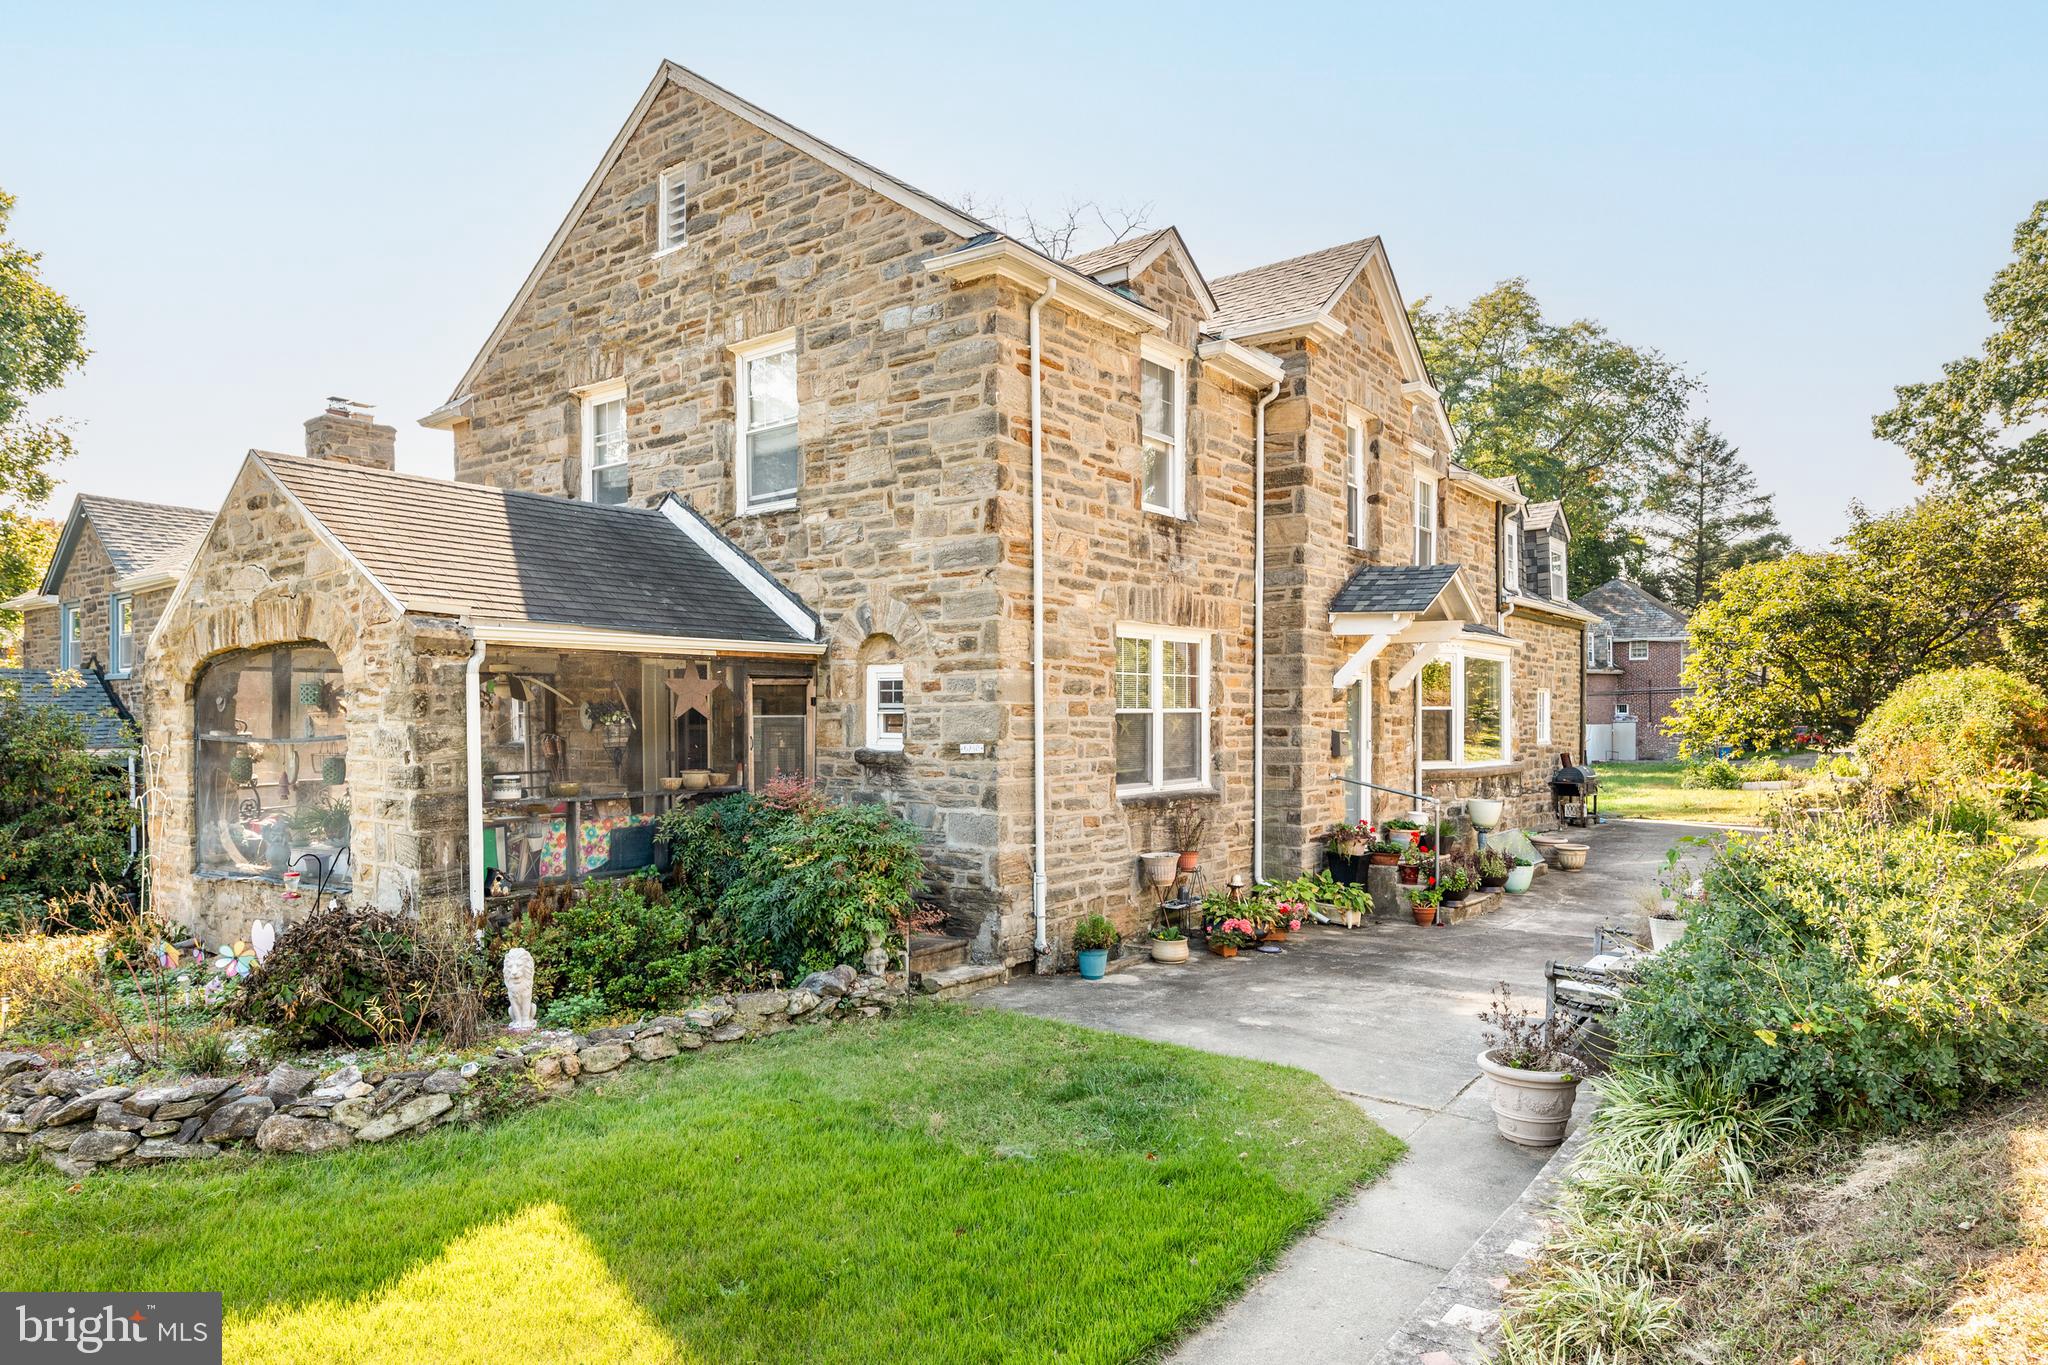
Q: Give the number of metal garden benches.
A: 1